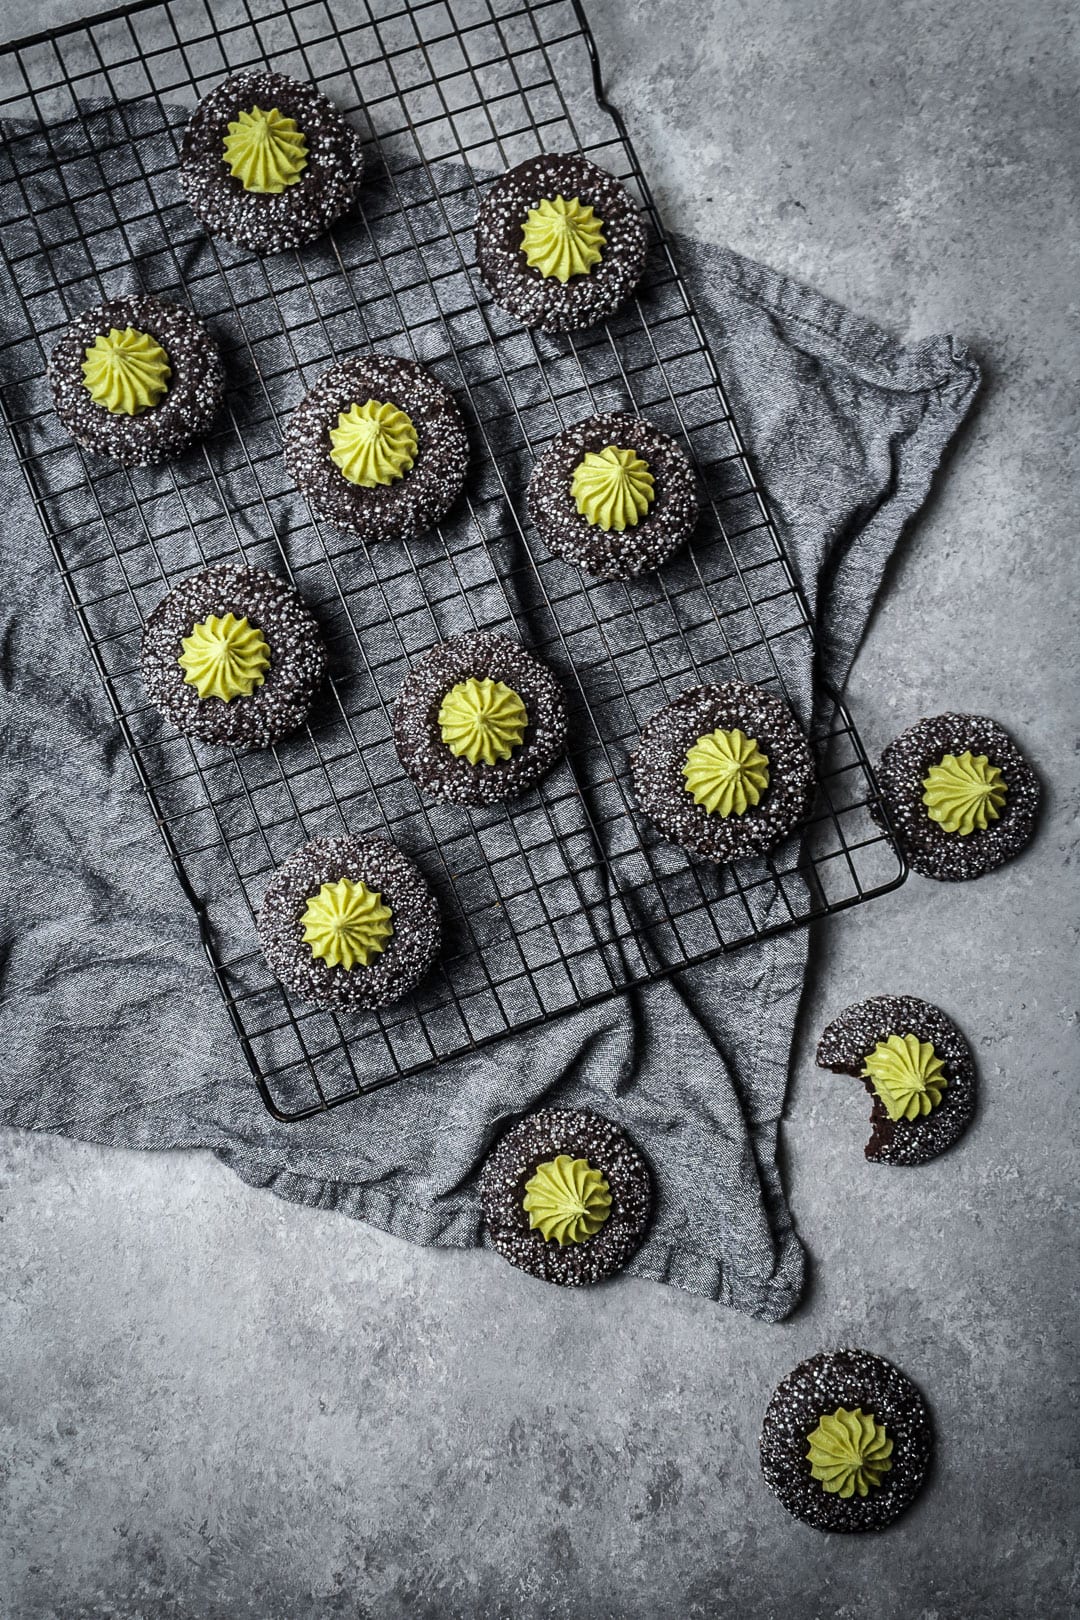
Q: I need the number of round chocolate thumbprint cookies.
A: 13